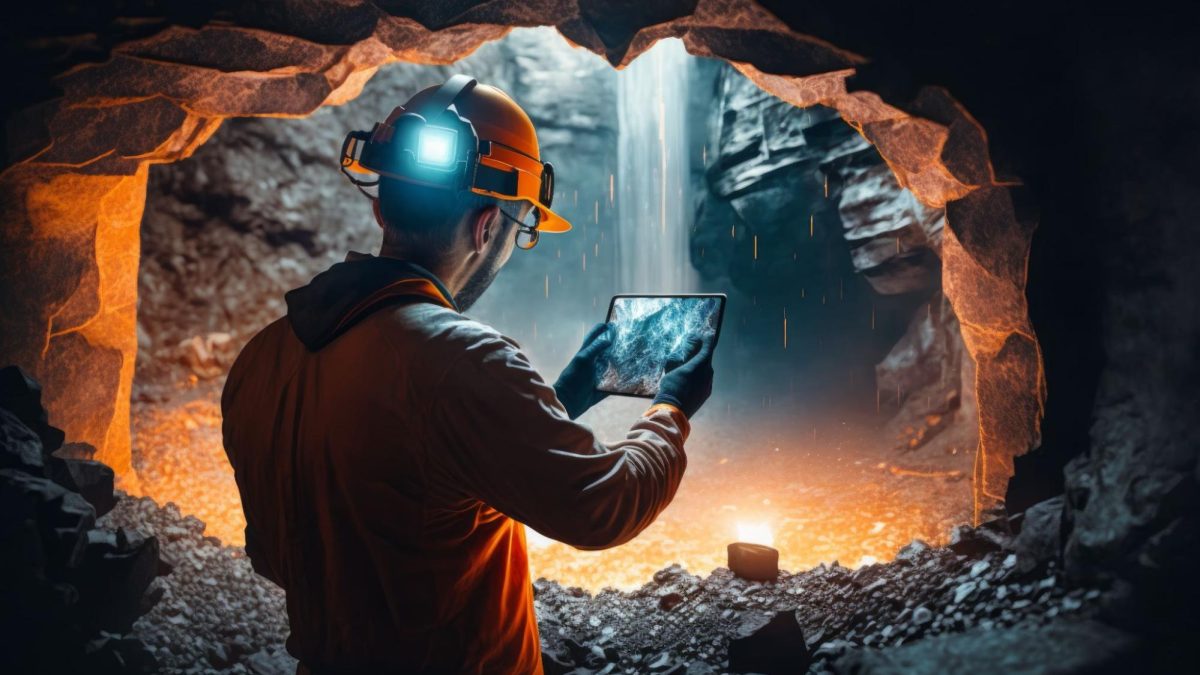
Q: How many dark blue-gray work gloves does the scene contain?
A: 2